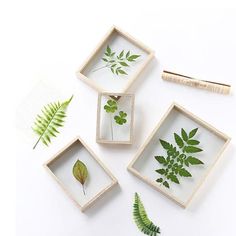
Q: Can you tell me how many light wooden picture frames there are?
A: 4